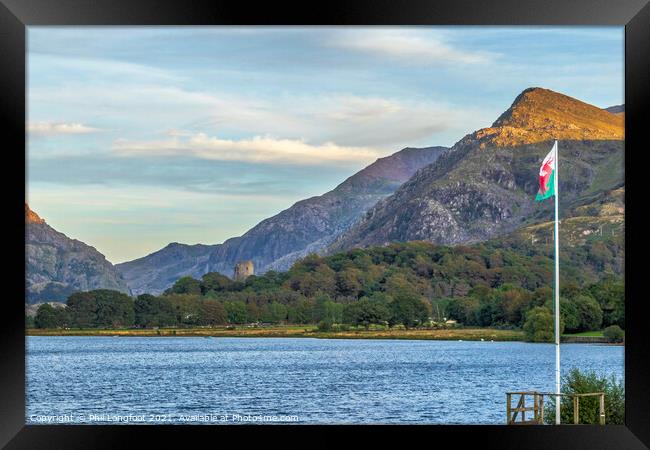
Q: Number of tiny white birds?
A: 3